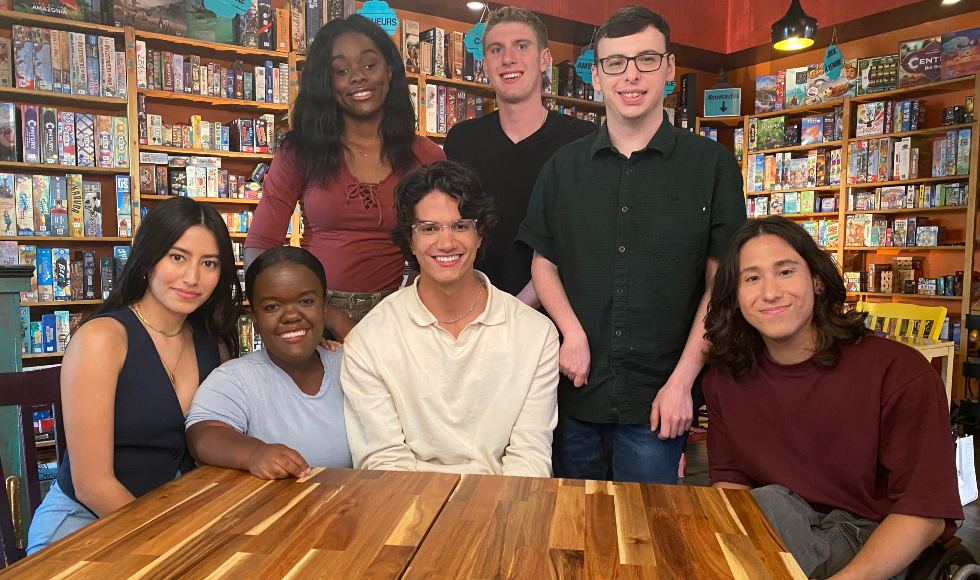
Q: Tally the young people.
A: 7